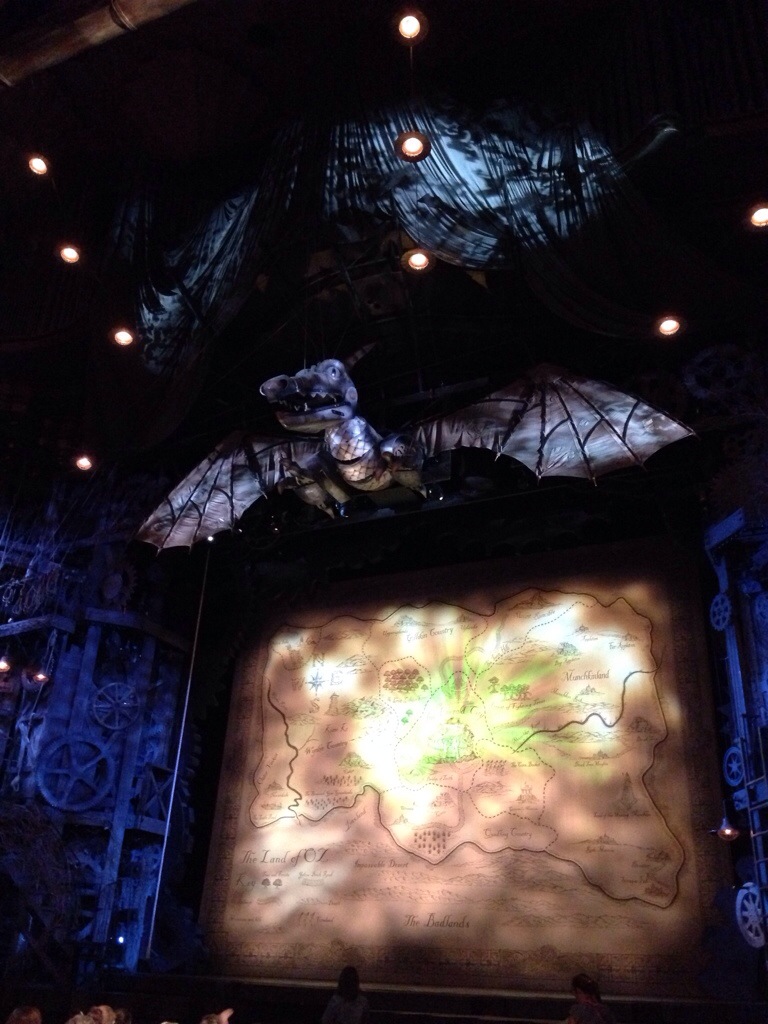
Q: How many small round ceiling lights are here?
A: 9